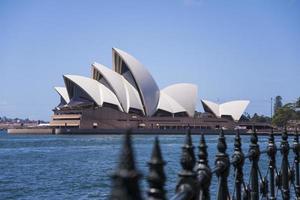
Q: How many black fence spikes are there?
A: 10